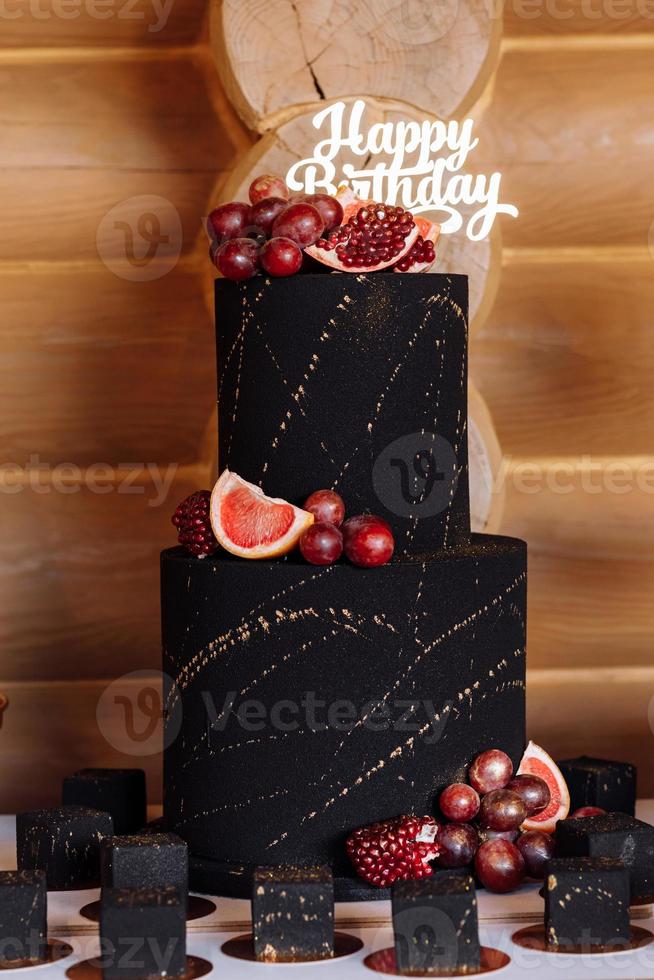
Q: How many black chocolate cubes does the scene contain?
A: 10